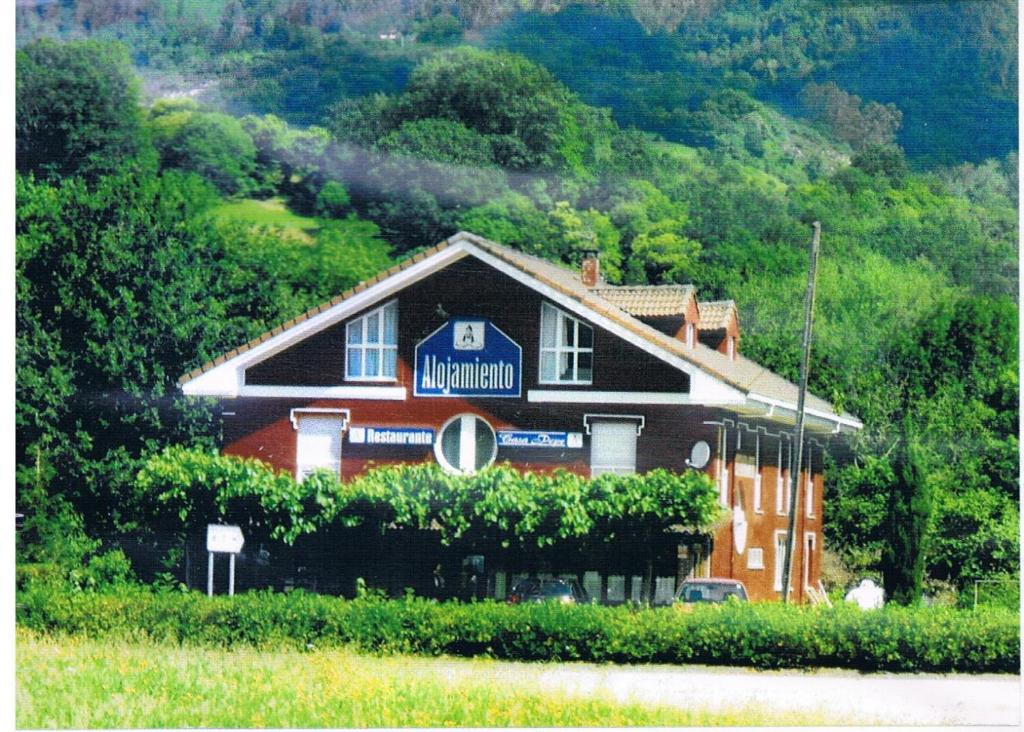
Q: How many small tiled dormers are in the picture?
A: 2